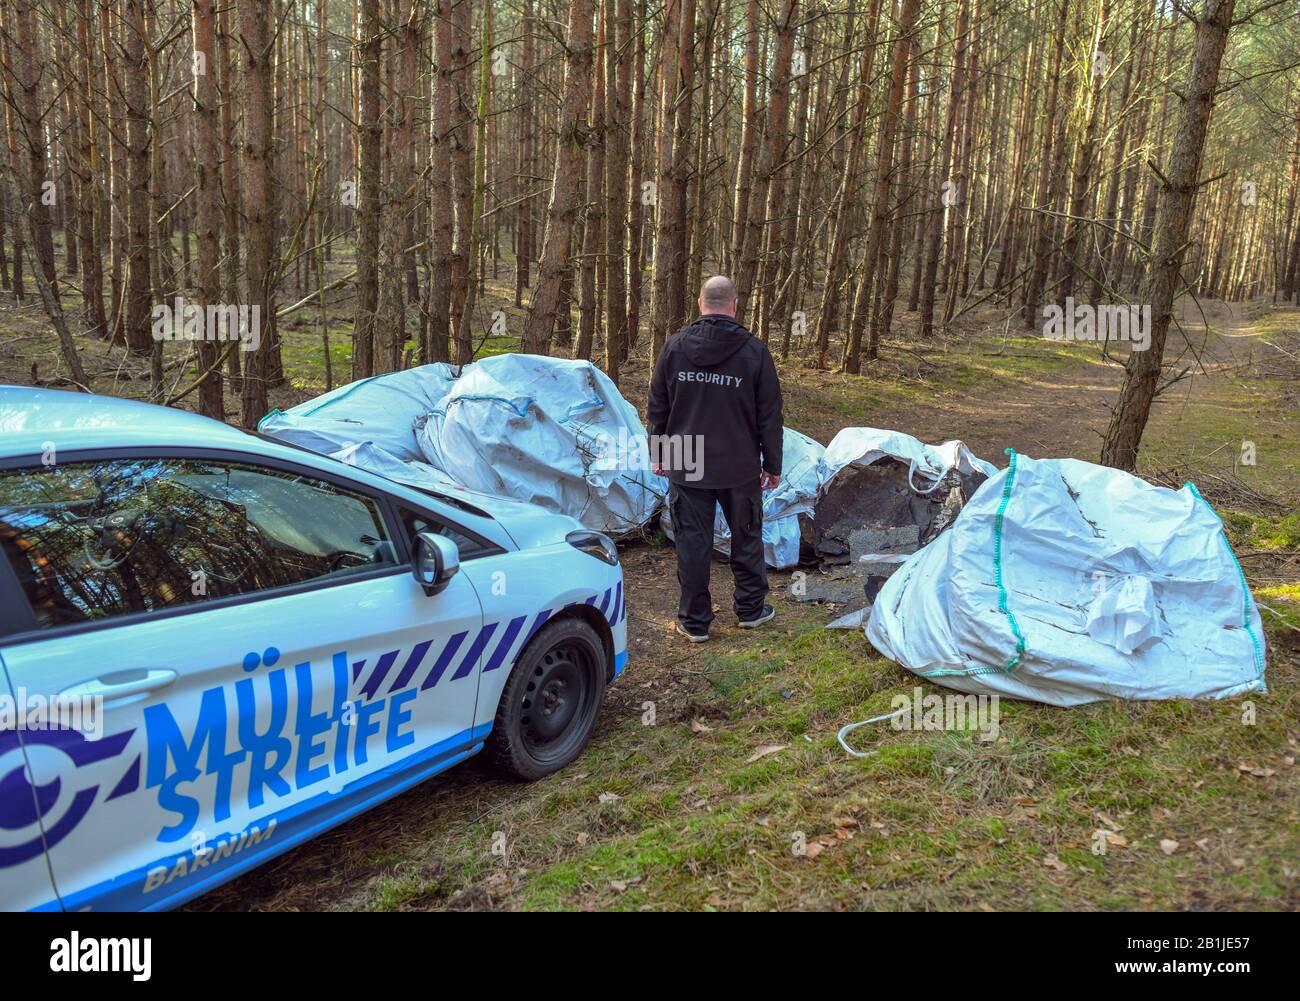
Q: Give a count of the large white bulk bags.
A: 5